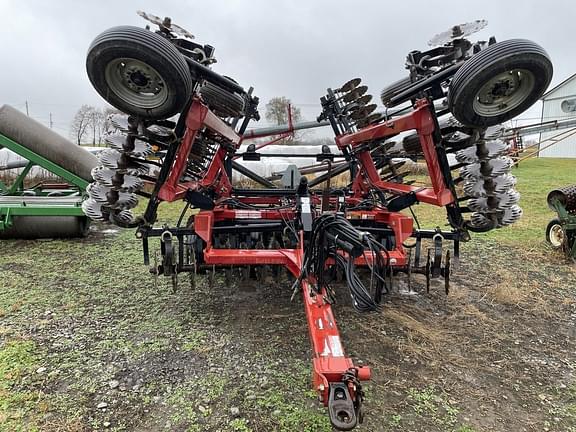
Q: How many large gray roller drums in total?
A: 2